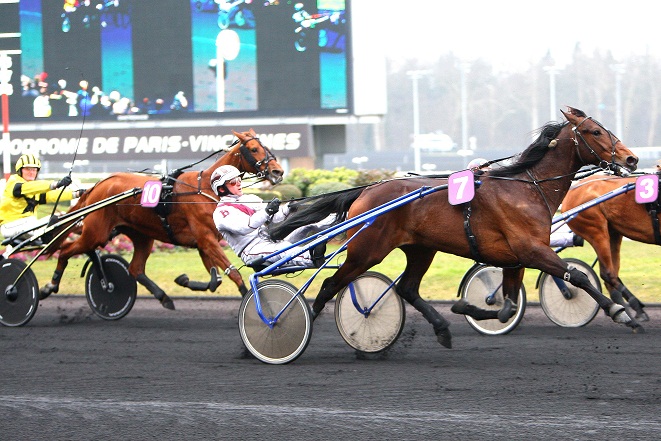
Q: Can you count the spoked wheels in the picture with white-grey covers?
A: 4